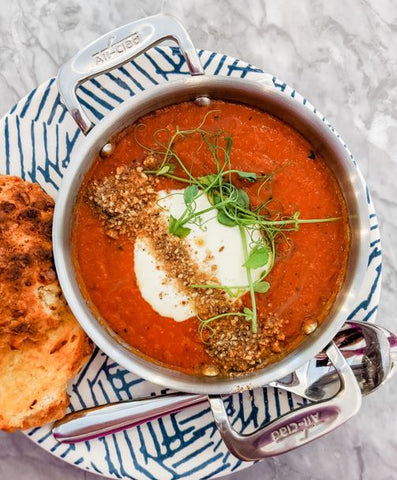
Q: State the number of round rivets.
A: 4